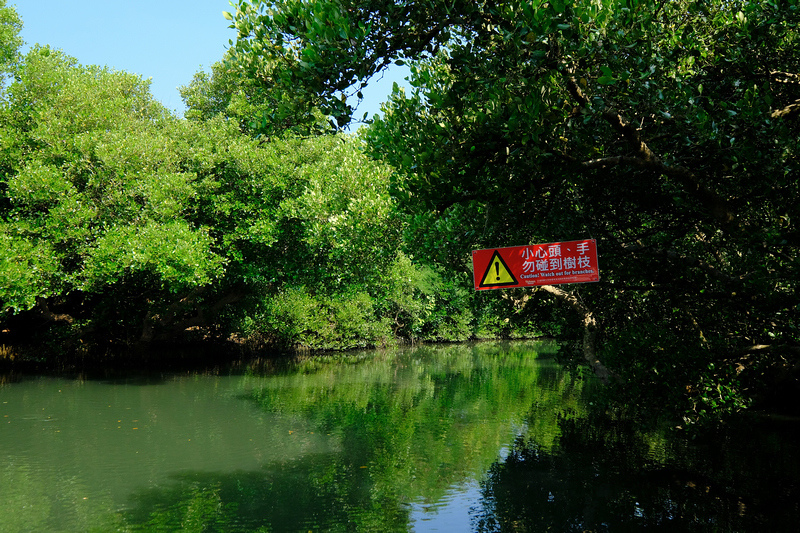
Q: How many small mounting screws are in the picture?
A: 4